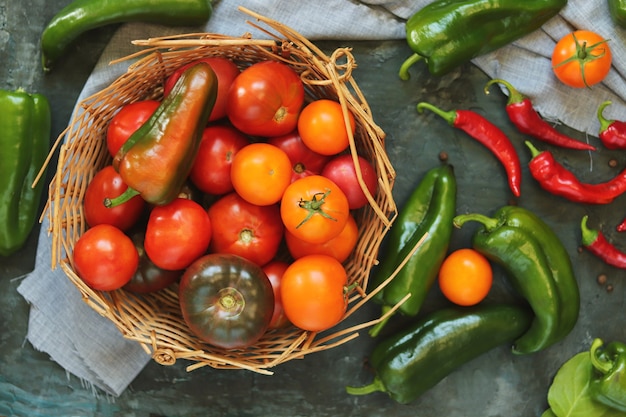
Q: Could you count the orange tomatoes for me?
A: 7